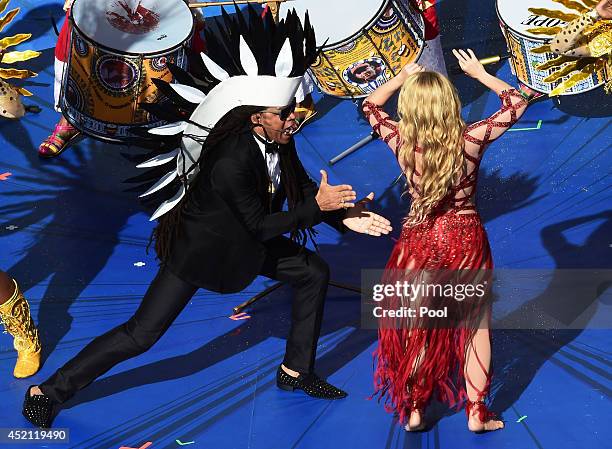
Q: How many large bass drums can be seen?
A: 3